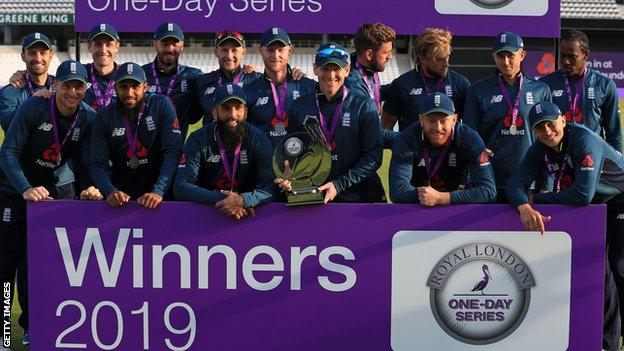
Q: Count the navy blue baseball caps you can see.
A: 12